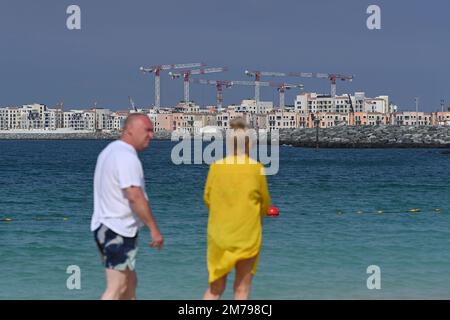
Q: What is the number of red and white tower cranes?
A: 6